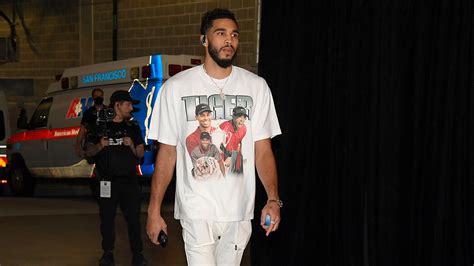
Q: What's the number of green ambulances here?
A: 0